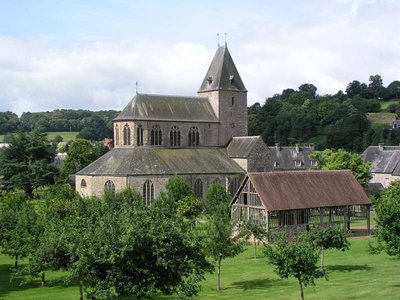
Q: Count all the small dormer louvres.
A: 2